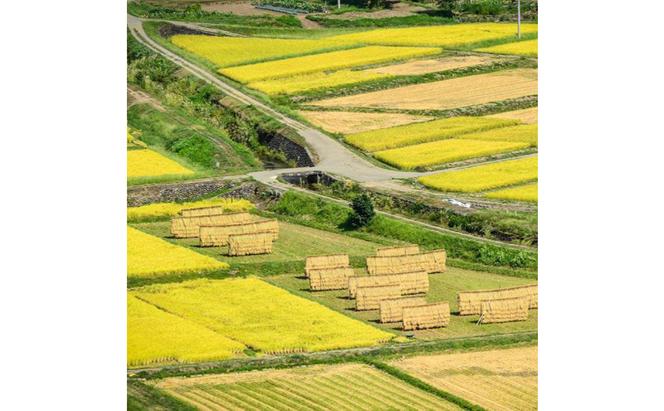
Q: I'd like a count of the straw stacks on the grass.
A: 14